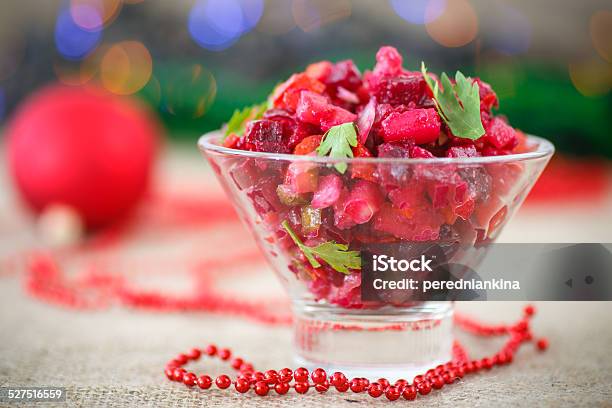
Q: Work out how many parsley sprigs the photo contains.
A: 4